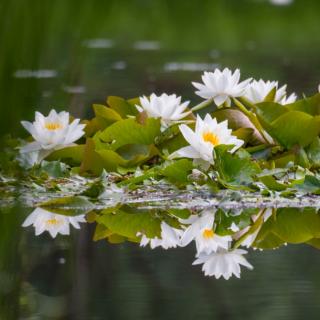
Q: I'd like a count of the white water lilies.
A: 5